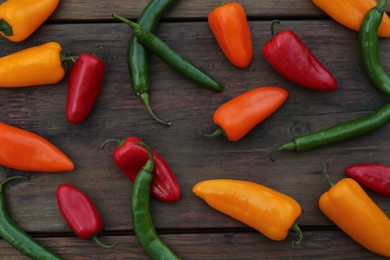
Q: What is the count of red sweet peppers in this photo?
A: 5